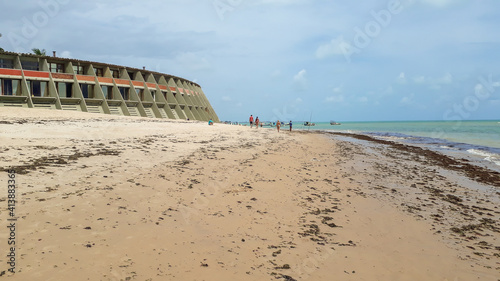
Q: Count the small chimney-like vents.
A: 2